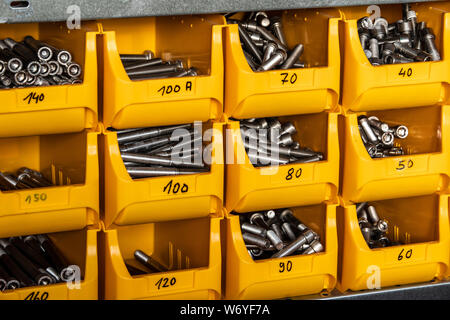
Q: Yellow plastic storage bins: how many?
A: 12